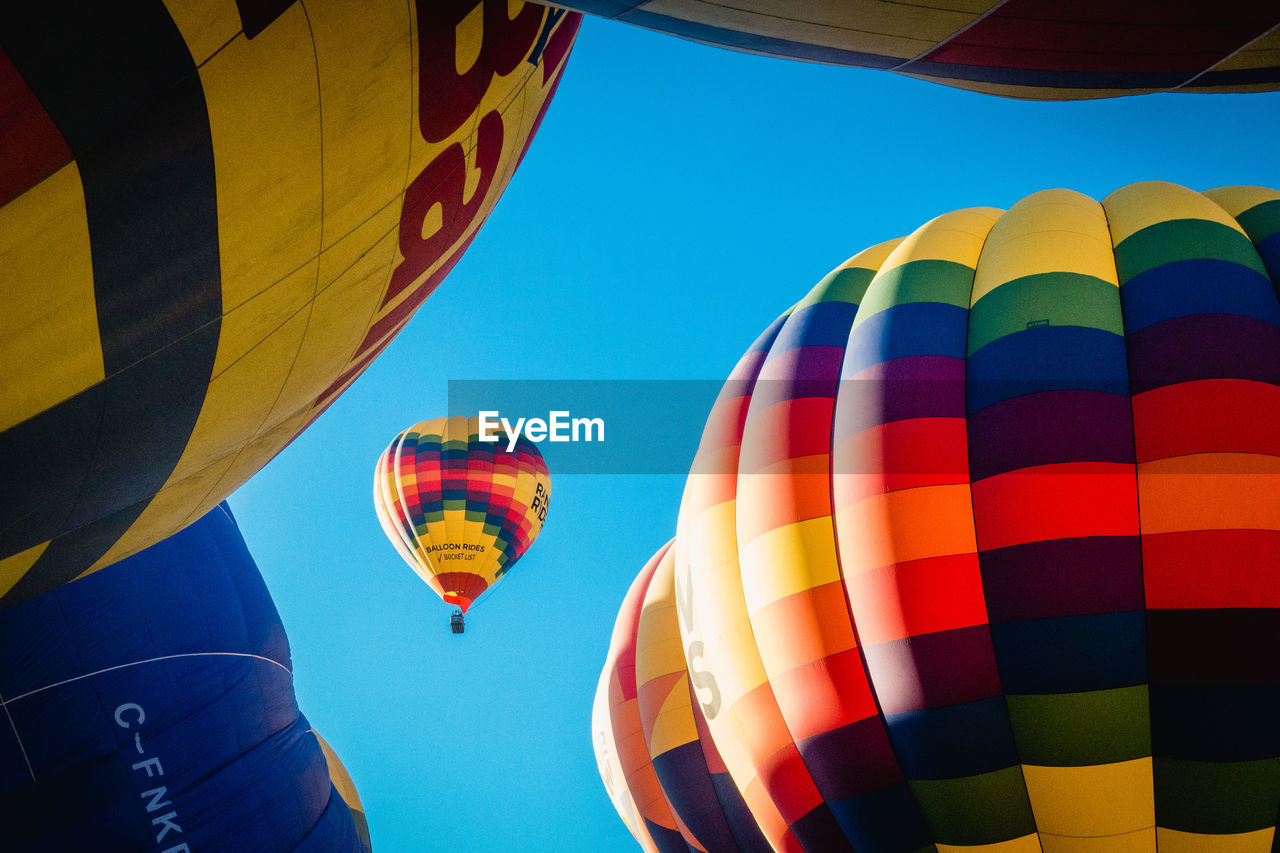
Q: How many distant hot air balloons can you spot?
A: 1